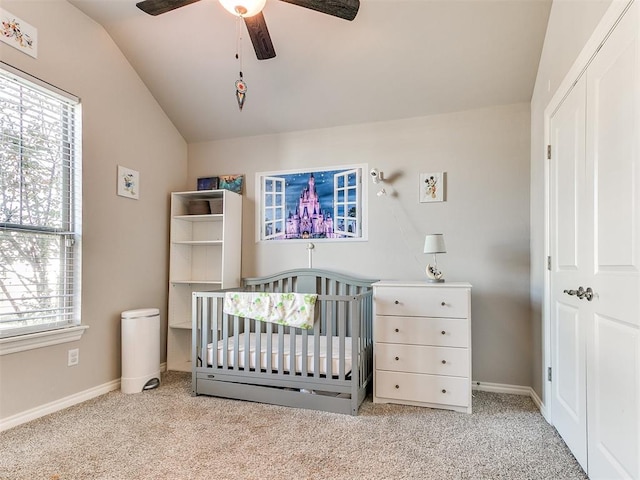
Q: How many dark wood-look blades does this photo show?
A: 3